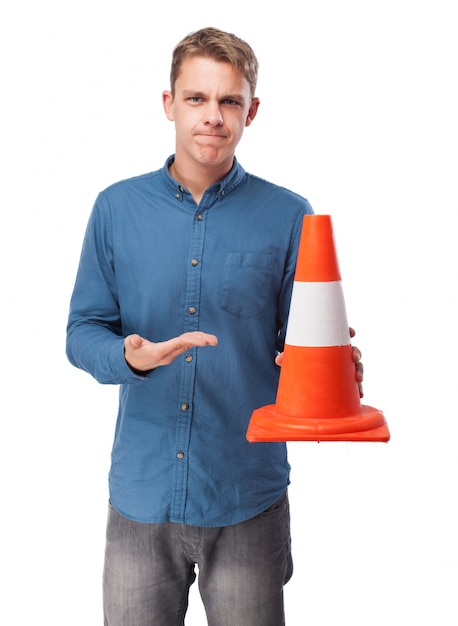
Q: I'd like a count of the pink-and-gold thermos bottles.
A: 0